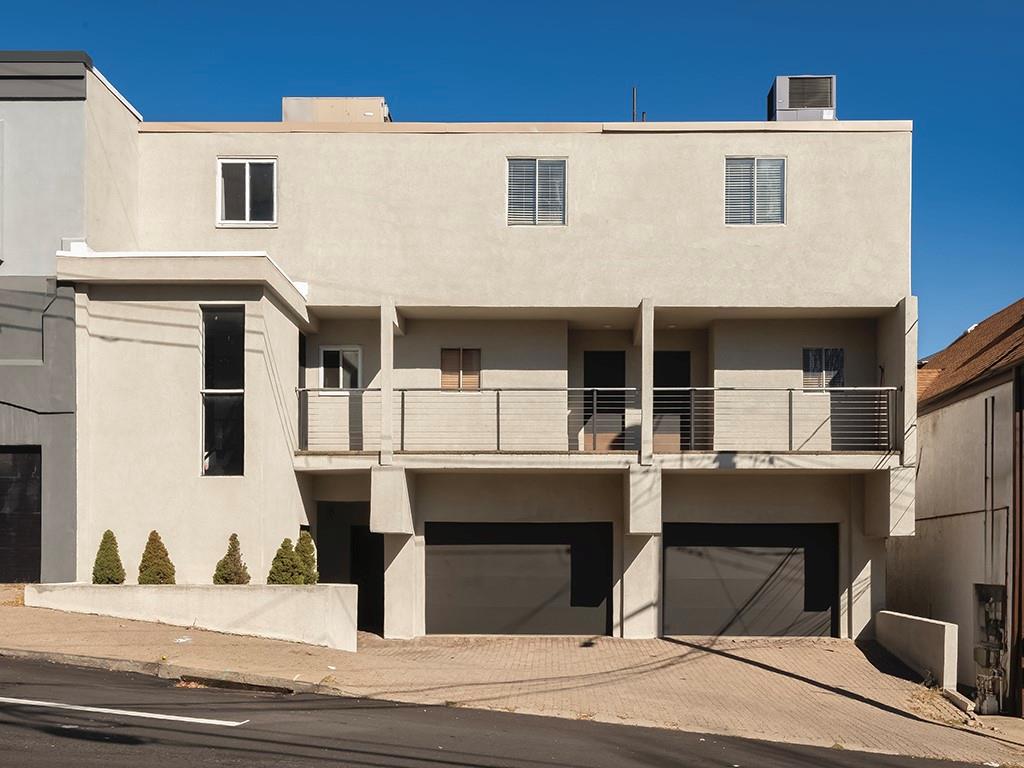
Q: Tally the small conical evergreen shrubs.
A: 5